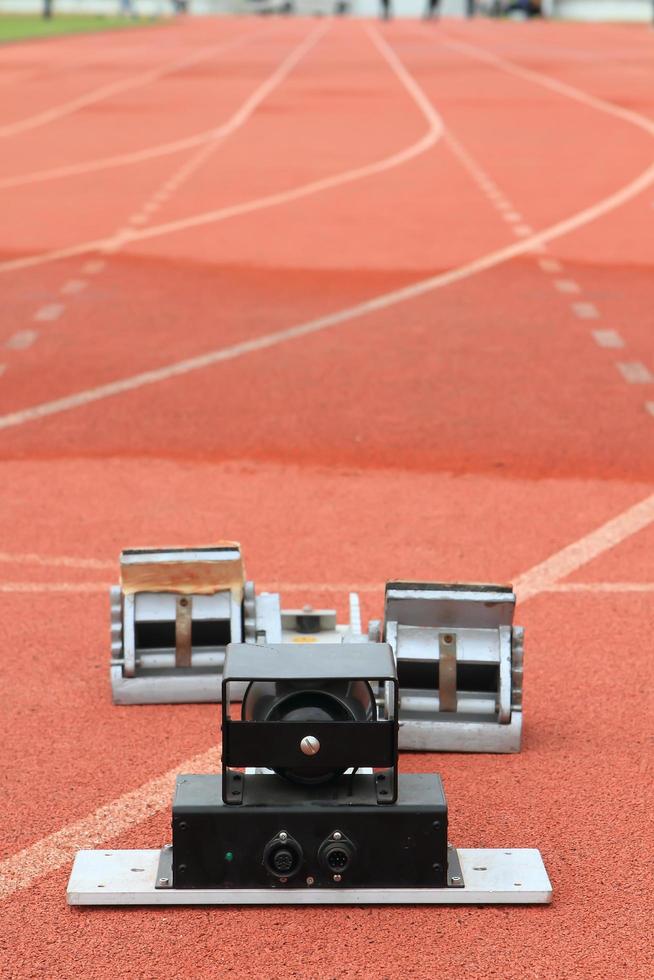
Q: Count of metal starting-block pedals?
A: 2